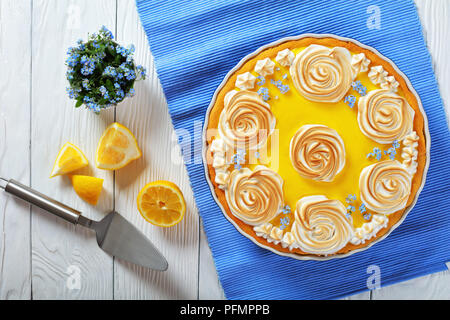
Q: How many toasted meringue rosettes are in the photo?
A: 7